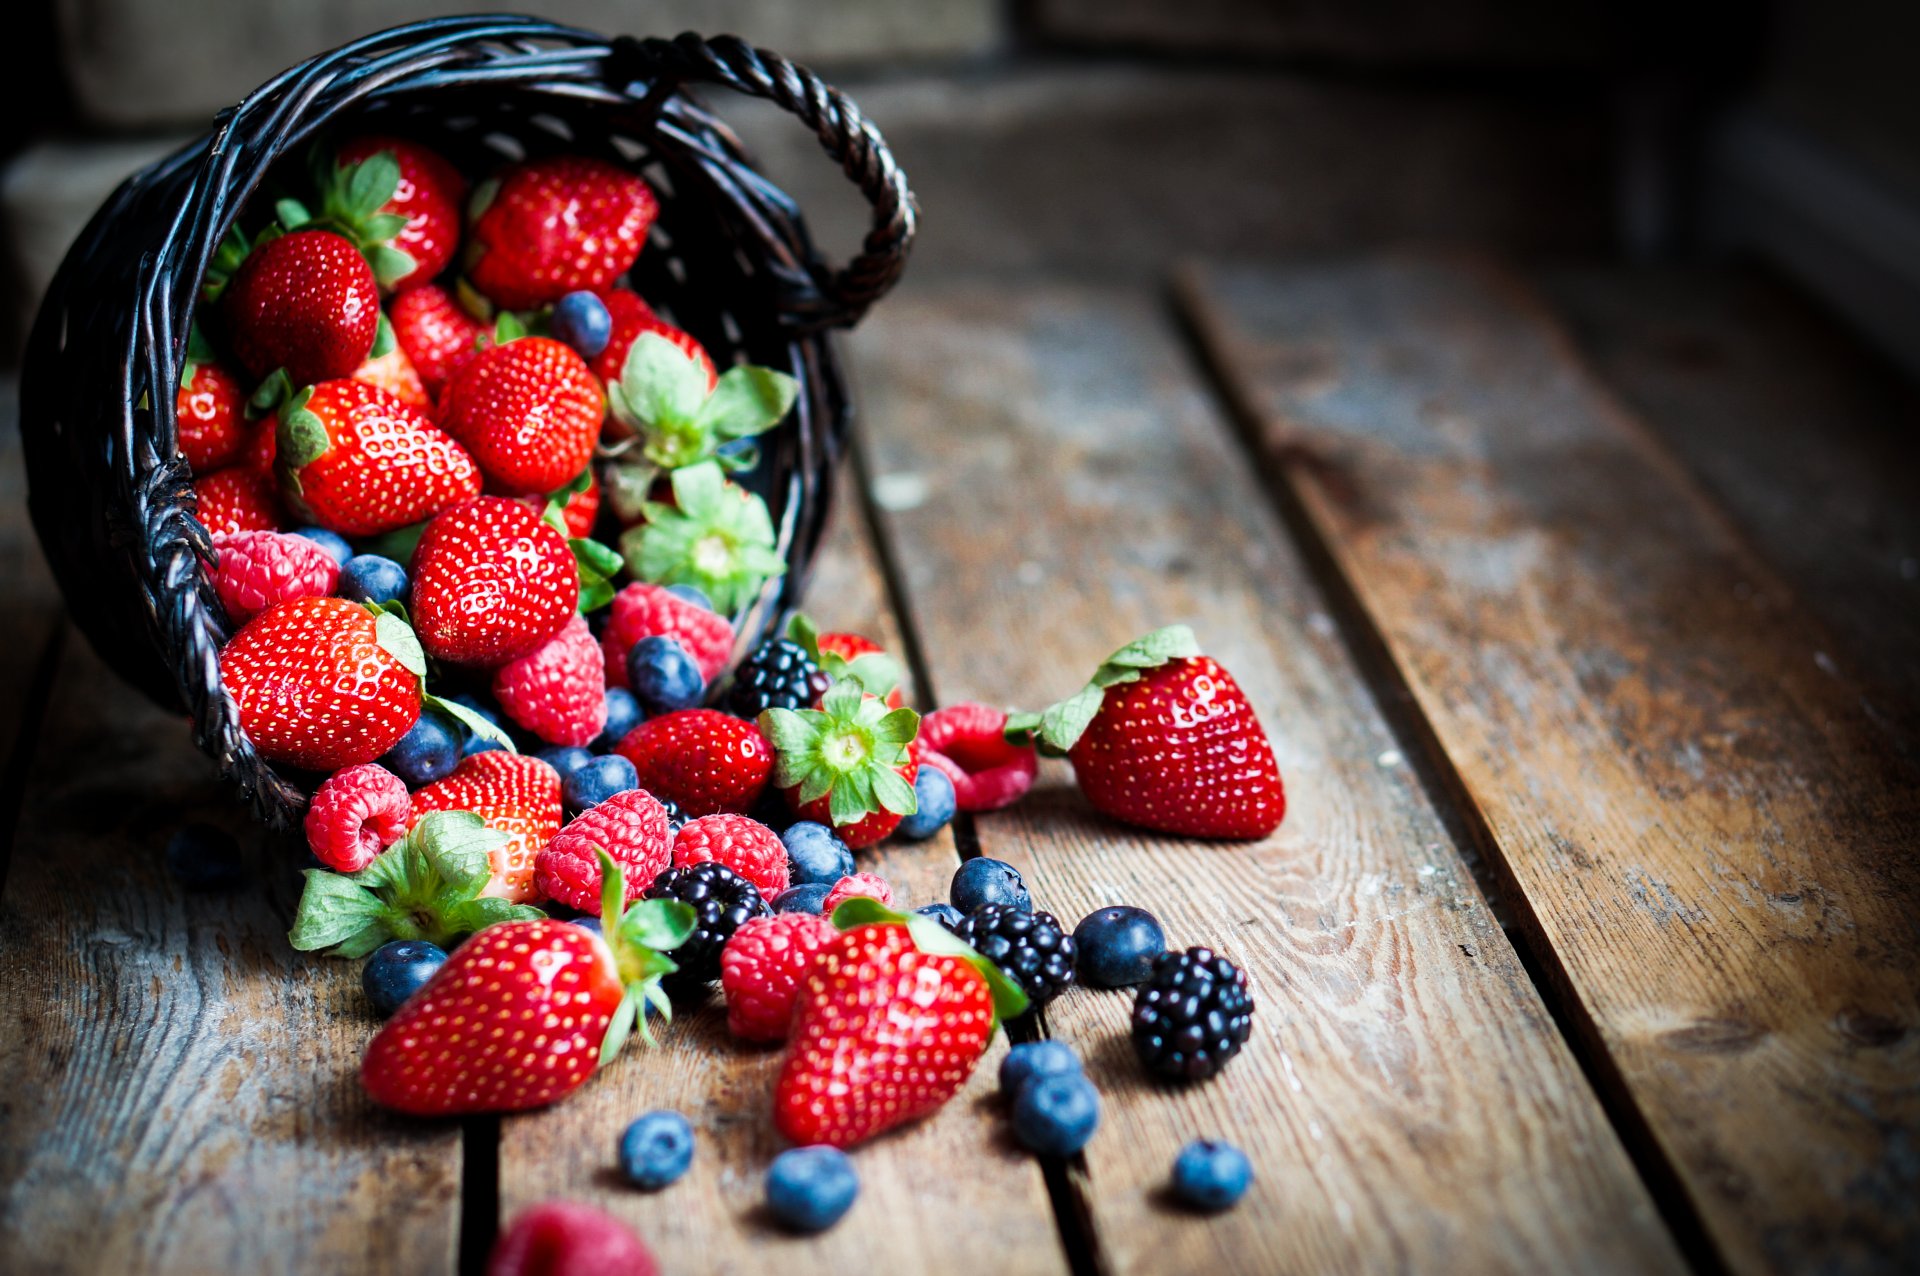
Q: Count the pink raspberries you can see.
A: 10